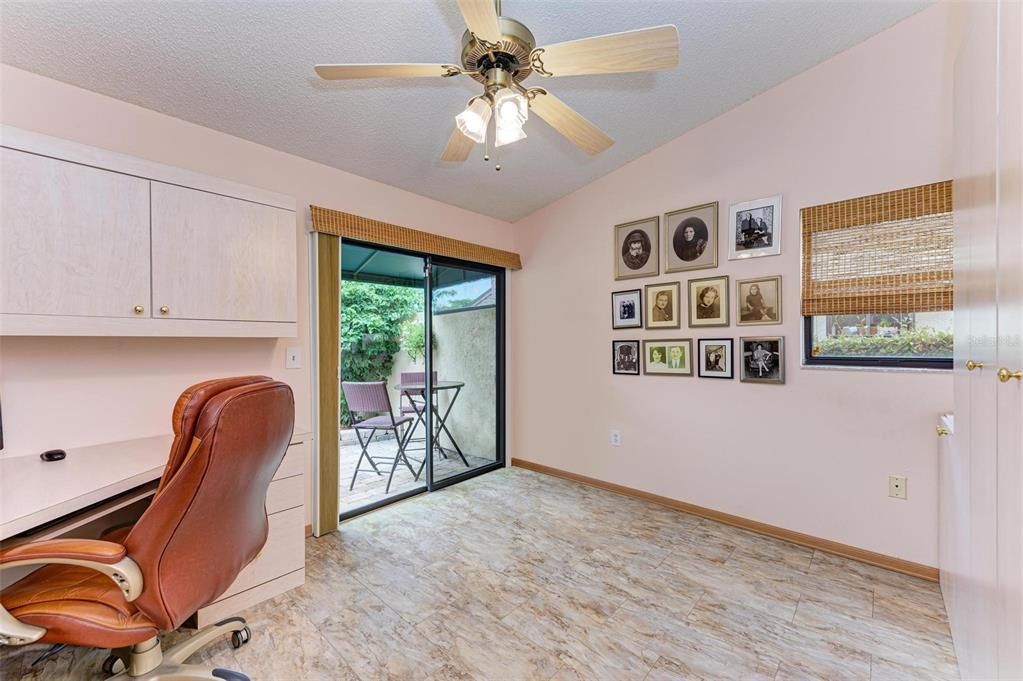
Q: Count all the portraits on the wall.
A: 11